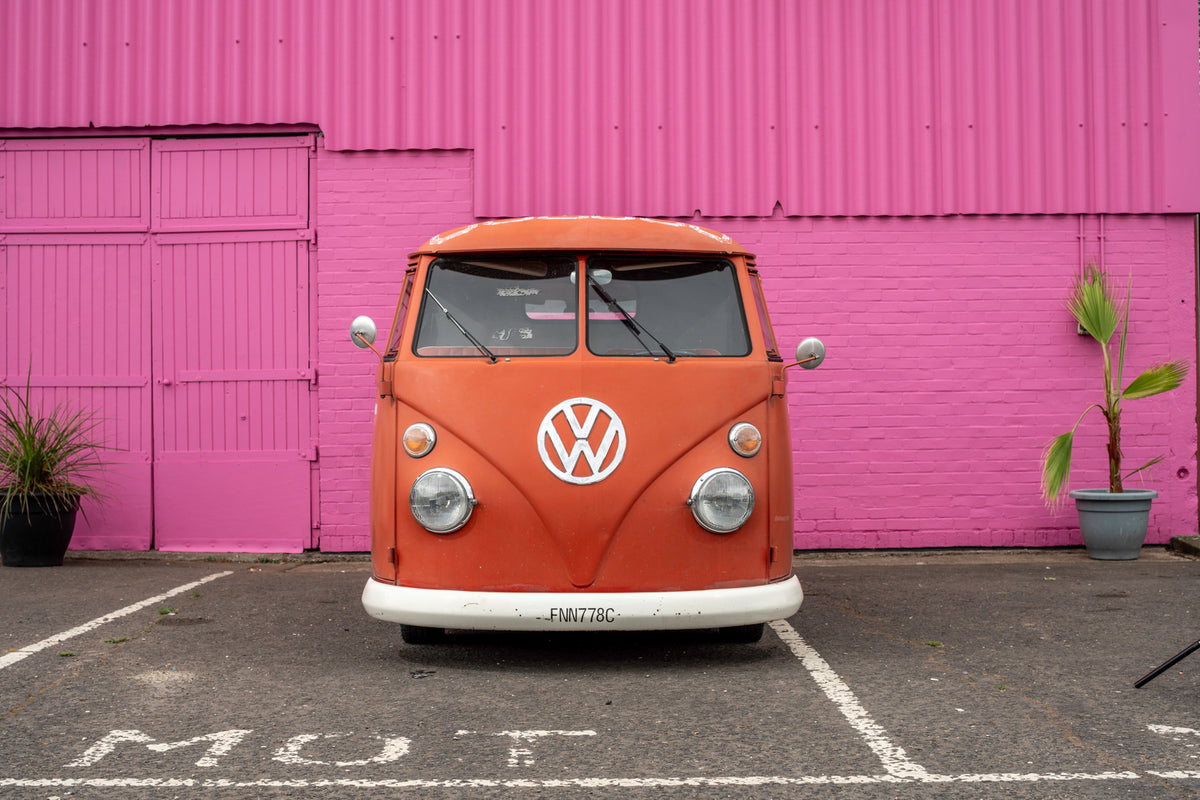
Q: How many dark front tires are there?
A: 2